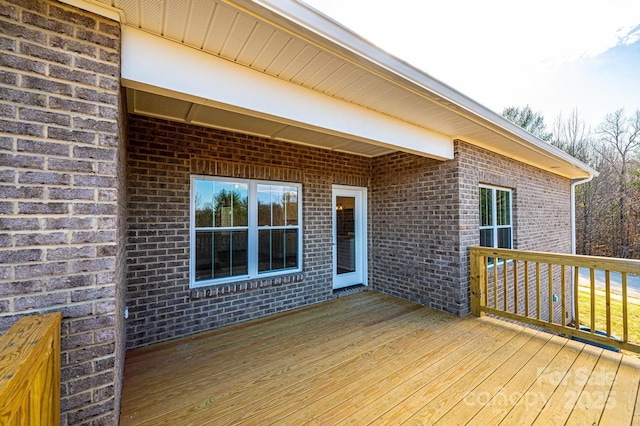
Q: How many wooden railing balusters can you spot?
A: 12